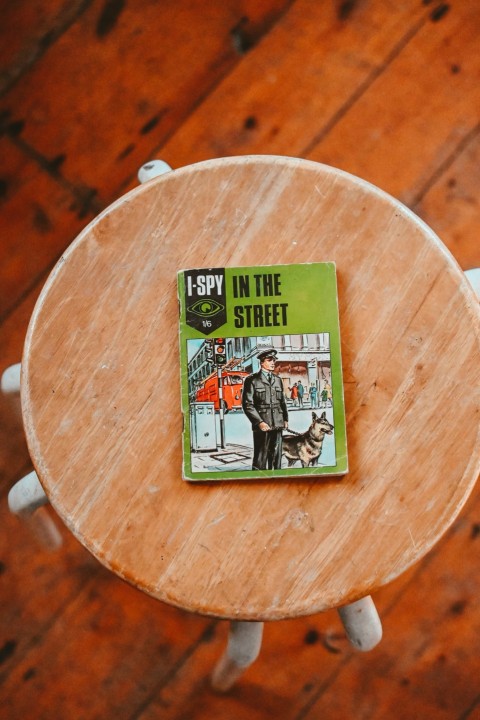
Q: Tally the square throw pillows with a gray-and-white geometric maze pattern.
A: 0